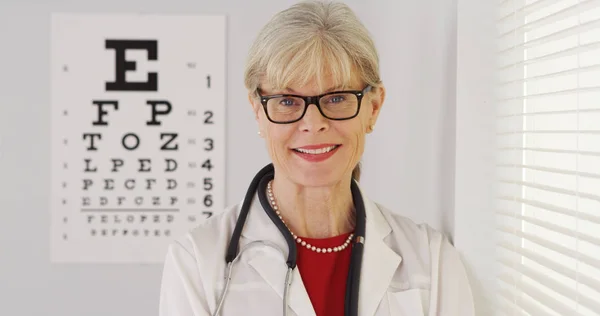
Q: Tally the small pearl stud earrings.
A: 2